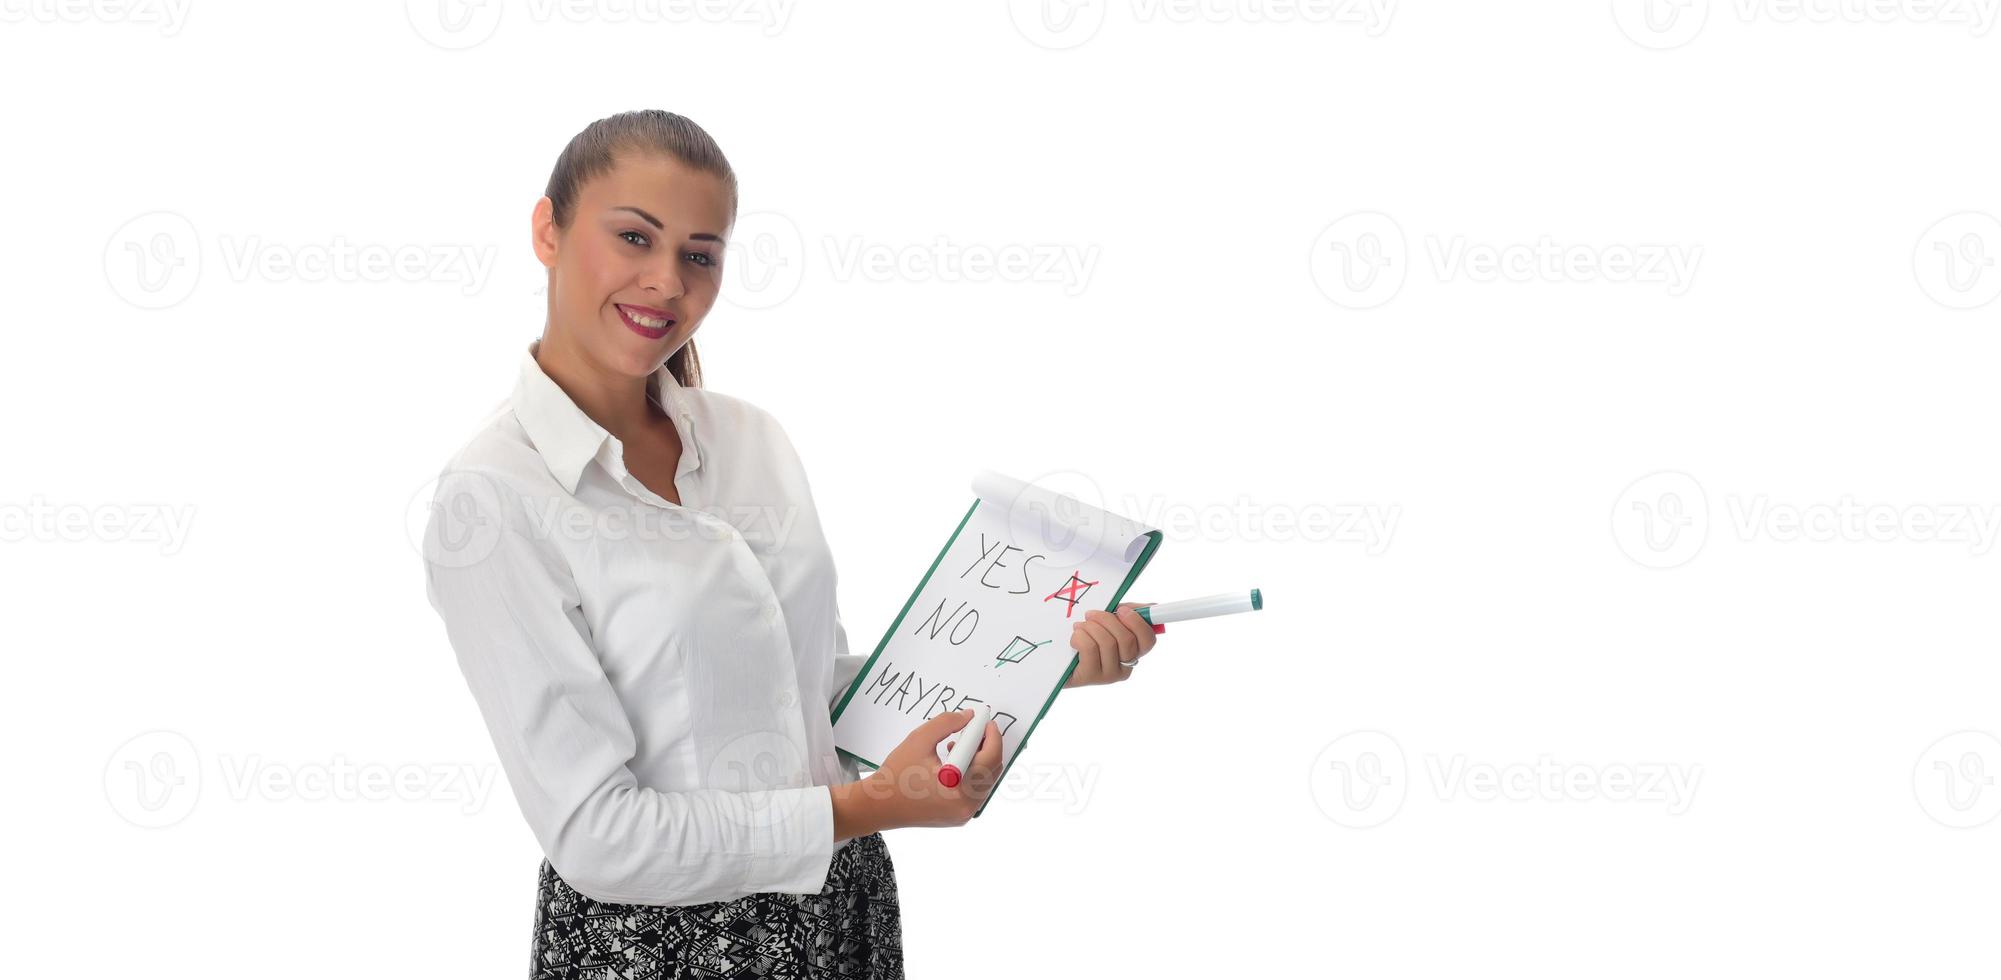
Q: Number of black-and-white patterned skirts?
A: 1